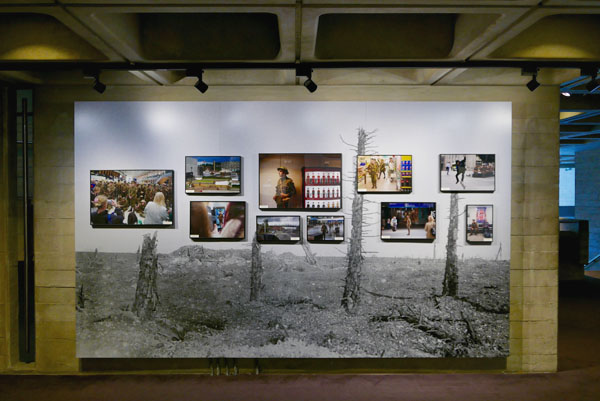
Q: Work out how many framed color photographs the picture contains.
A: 10